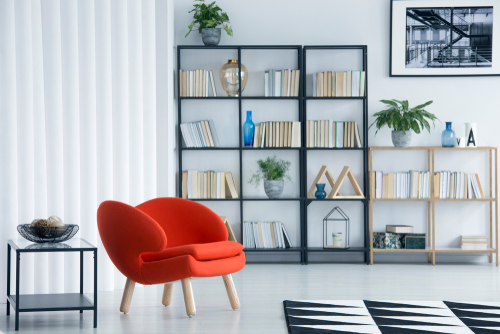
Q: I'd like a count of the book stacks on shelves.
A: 11